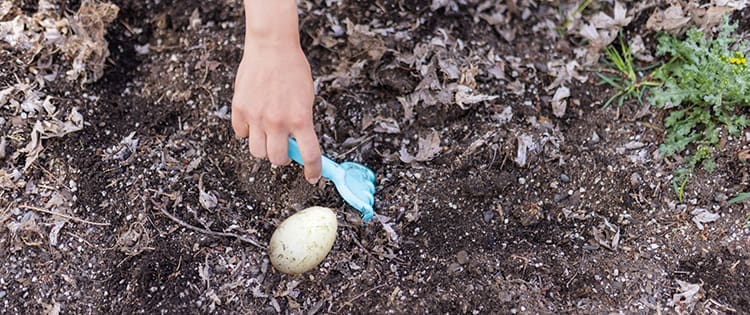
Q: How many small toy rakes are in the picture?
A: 1